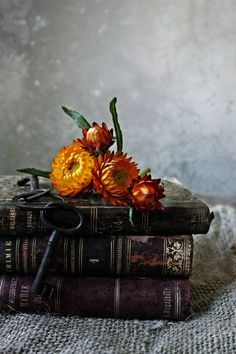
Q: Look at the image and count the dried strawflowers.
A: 4